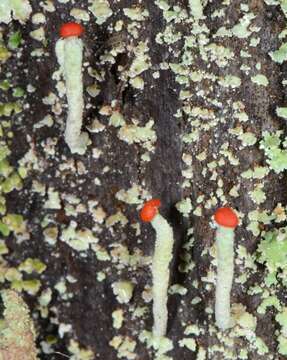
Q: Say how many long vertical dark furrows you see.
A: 1